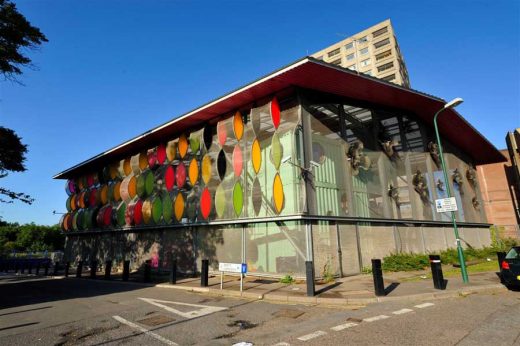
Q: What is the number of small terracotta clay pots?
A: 0